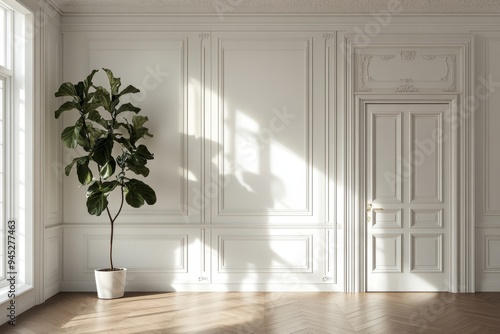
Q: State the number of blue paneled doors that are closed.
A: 0